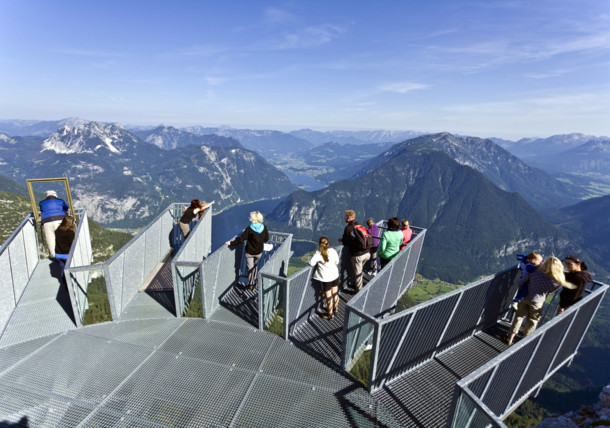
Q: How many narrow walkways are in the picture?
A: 5